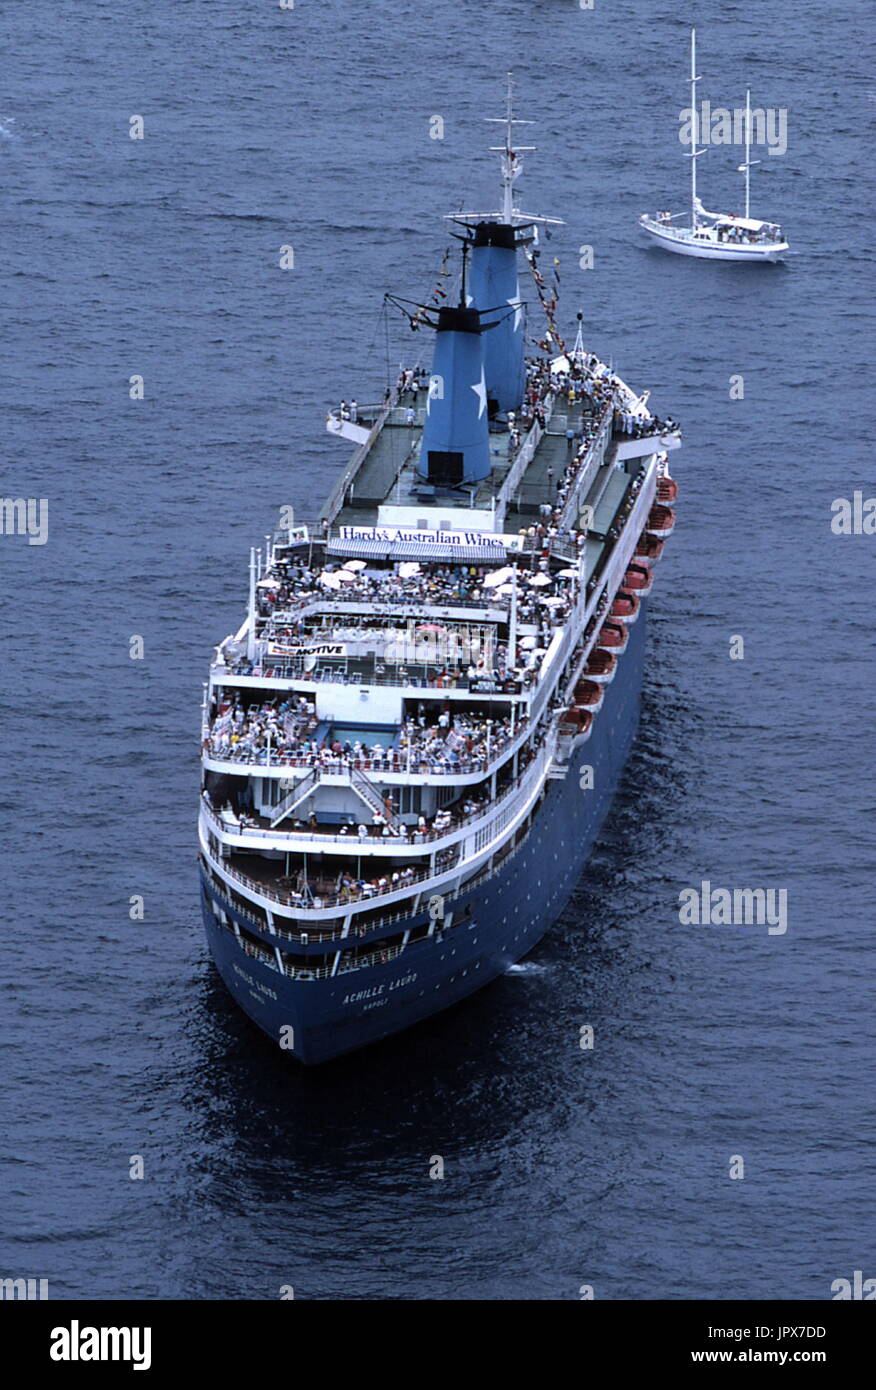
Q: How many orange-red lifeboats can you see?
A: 9